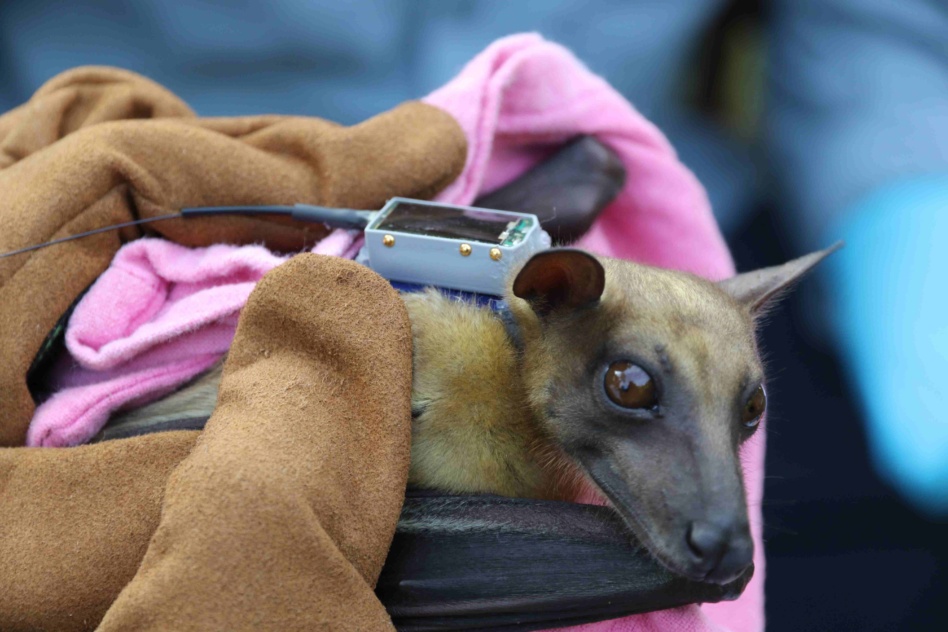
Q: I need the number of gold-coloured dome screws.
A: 3